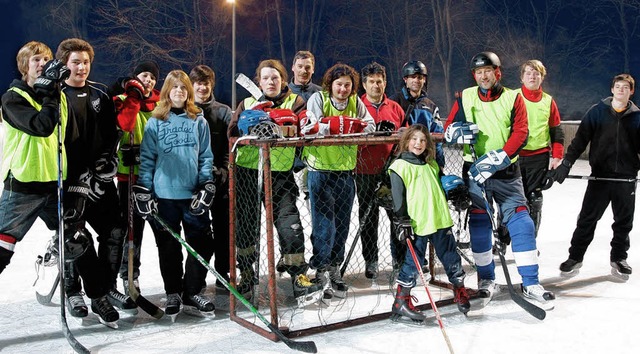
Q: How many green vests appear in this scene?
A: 7